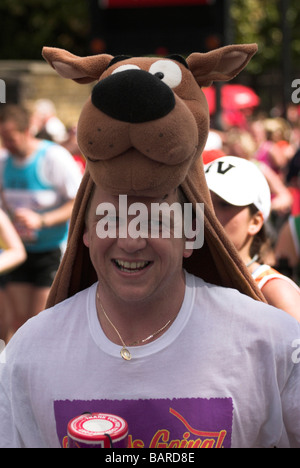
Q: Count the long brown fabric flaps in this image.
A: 2